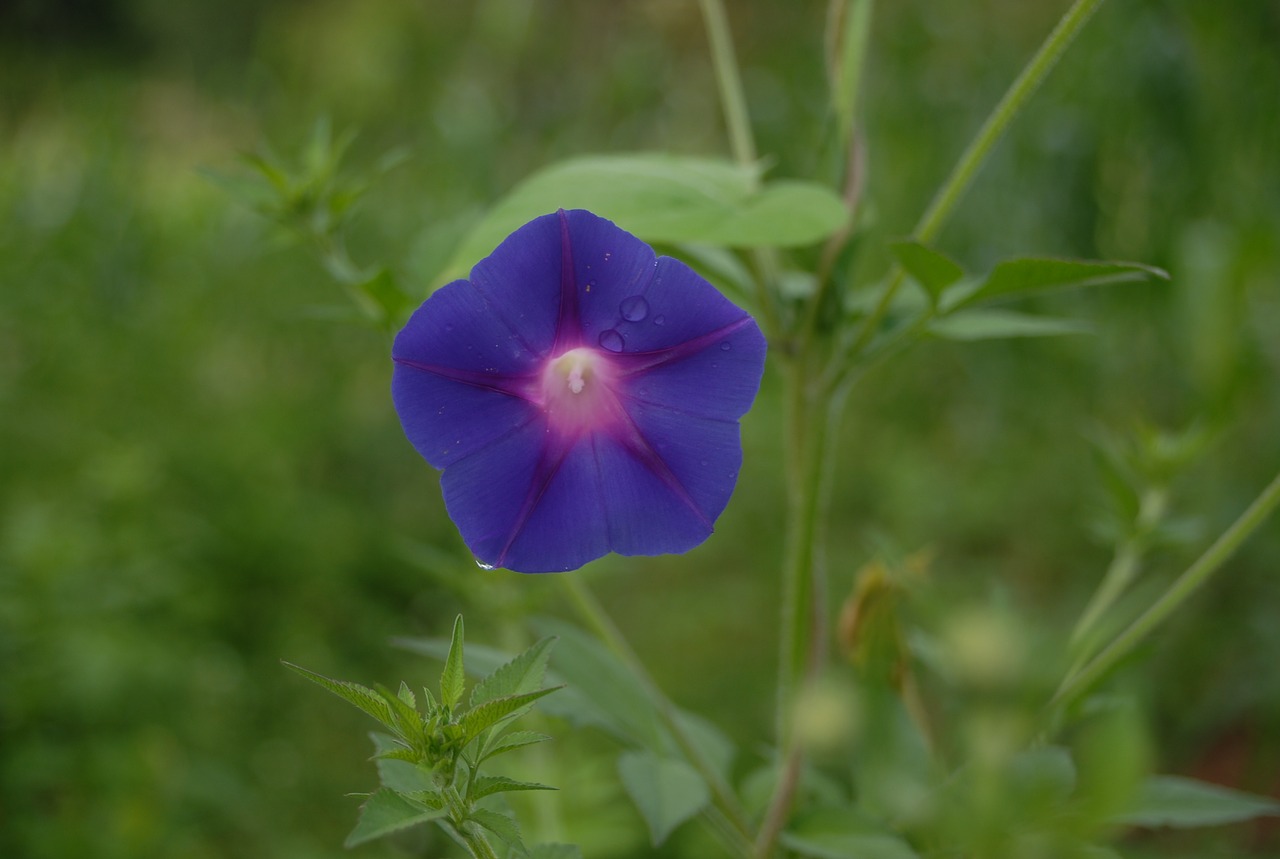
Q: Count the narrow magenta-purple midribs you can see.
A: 5